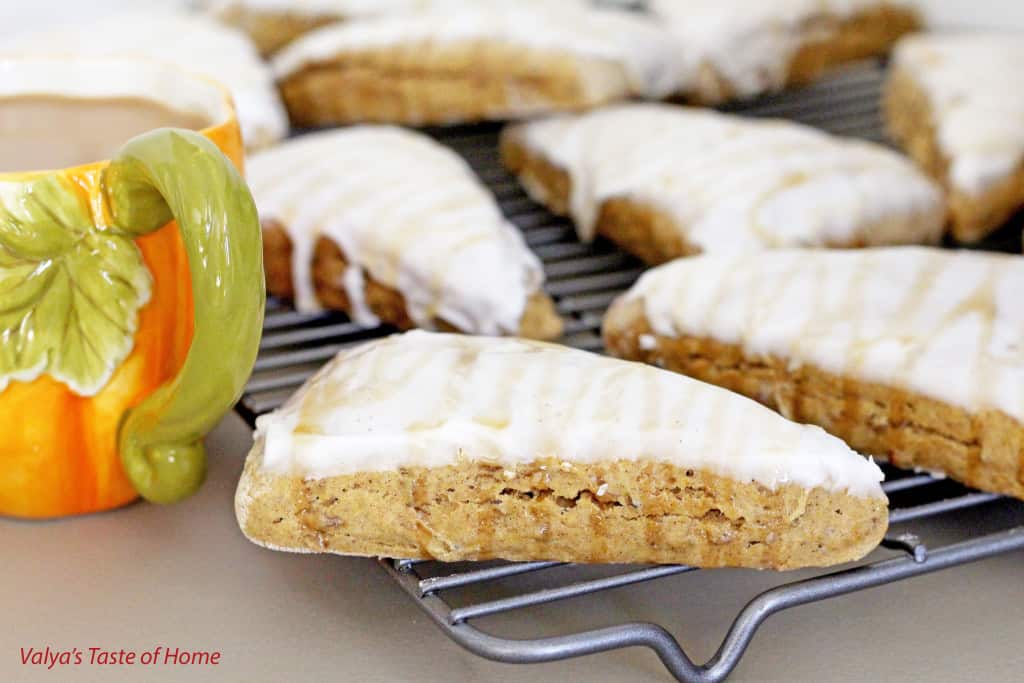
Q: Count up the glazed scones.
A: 9